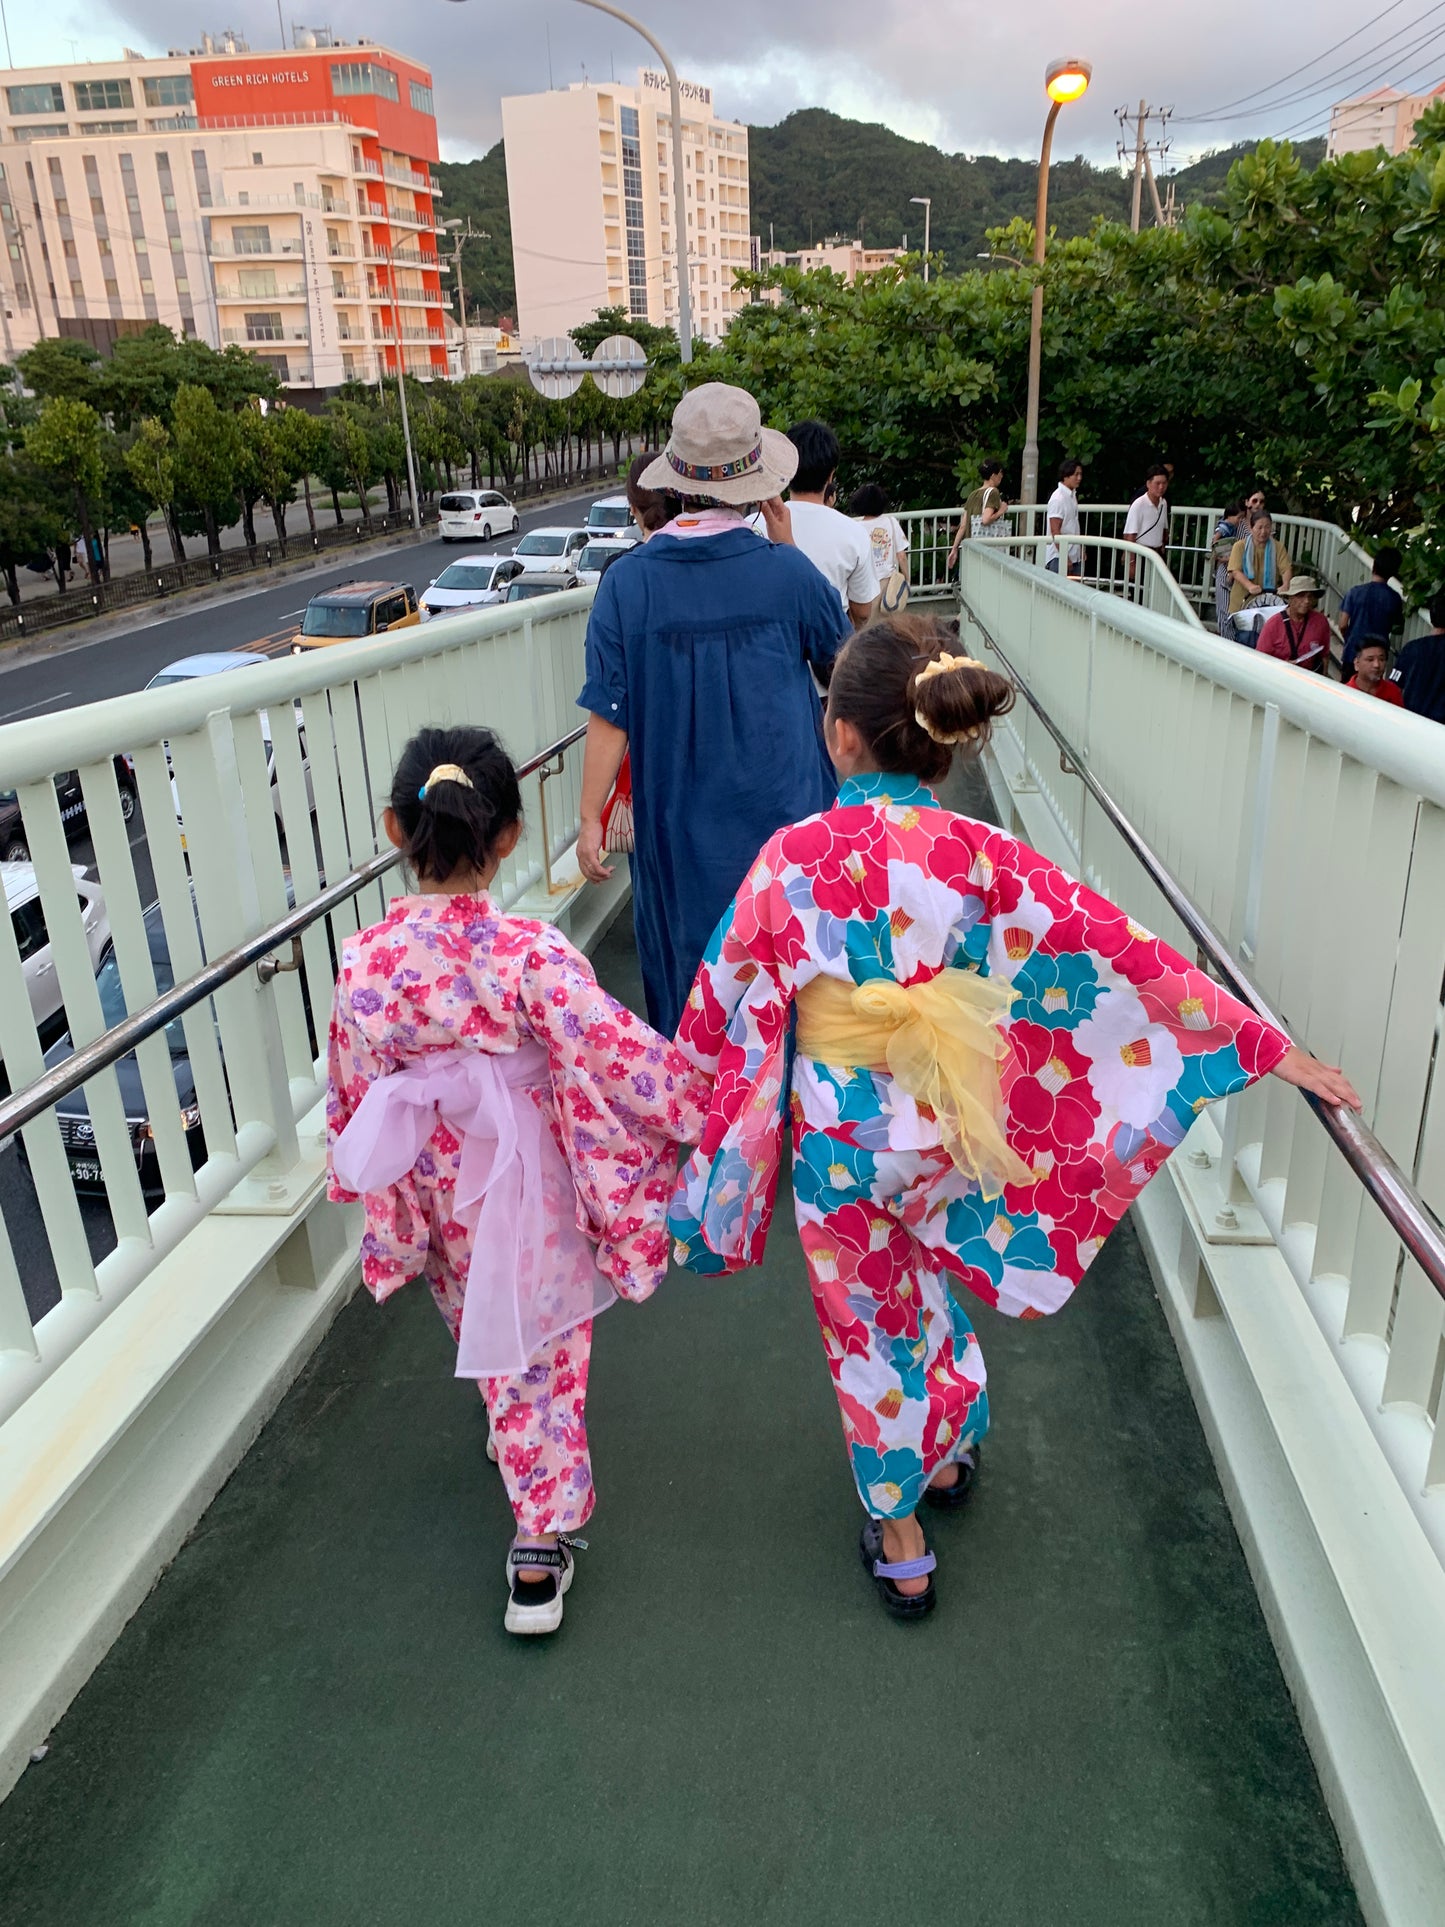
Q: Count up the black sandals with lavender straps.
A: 2